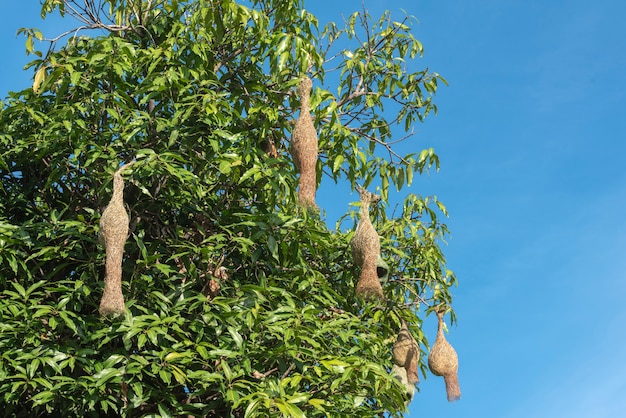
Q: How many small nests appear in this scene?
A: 2